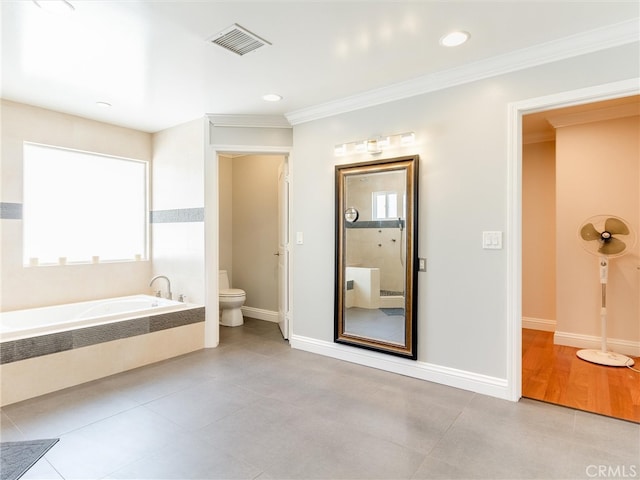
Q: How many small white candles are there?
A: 4